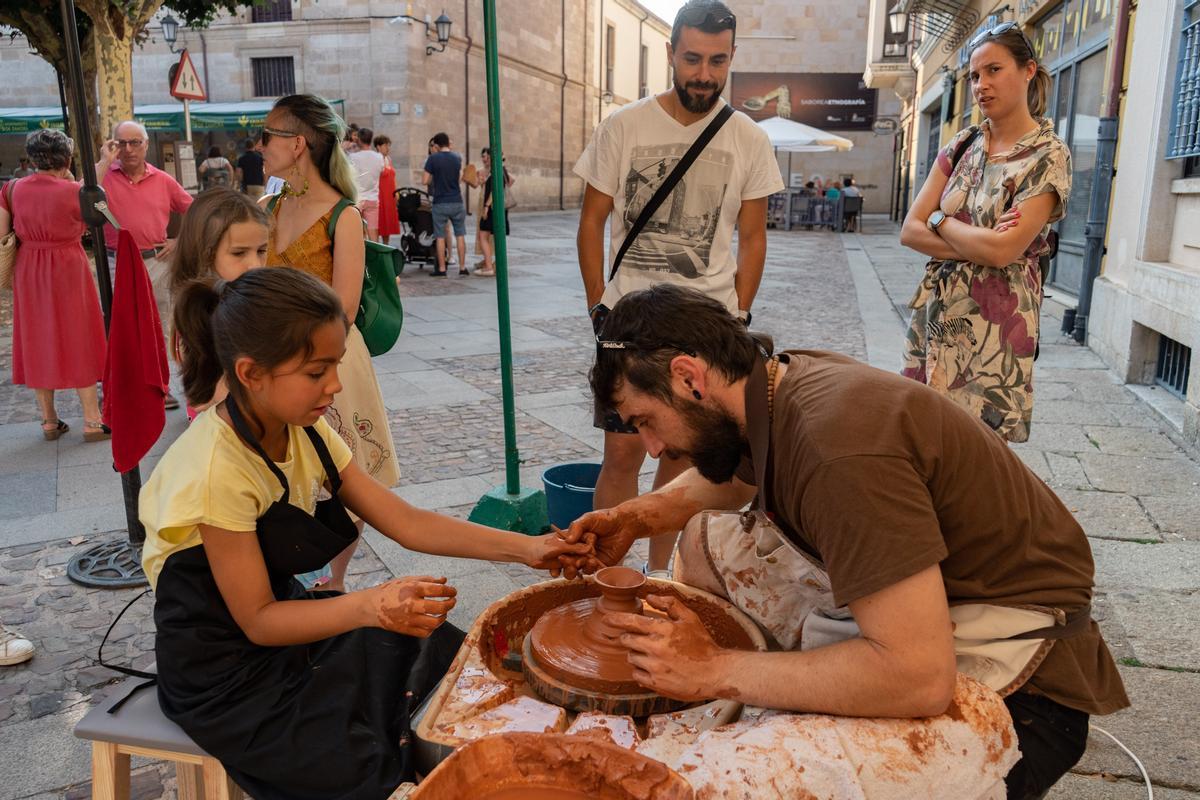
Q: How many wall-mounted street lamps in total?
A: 4